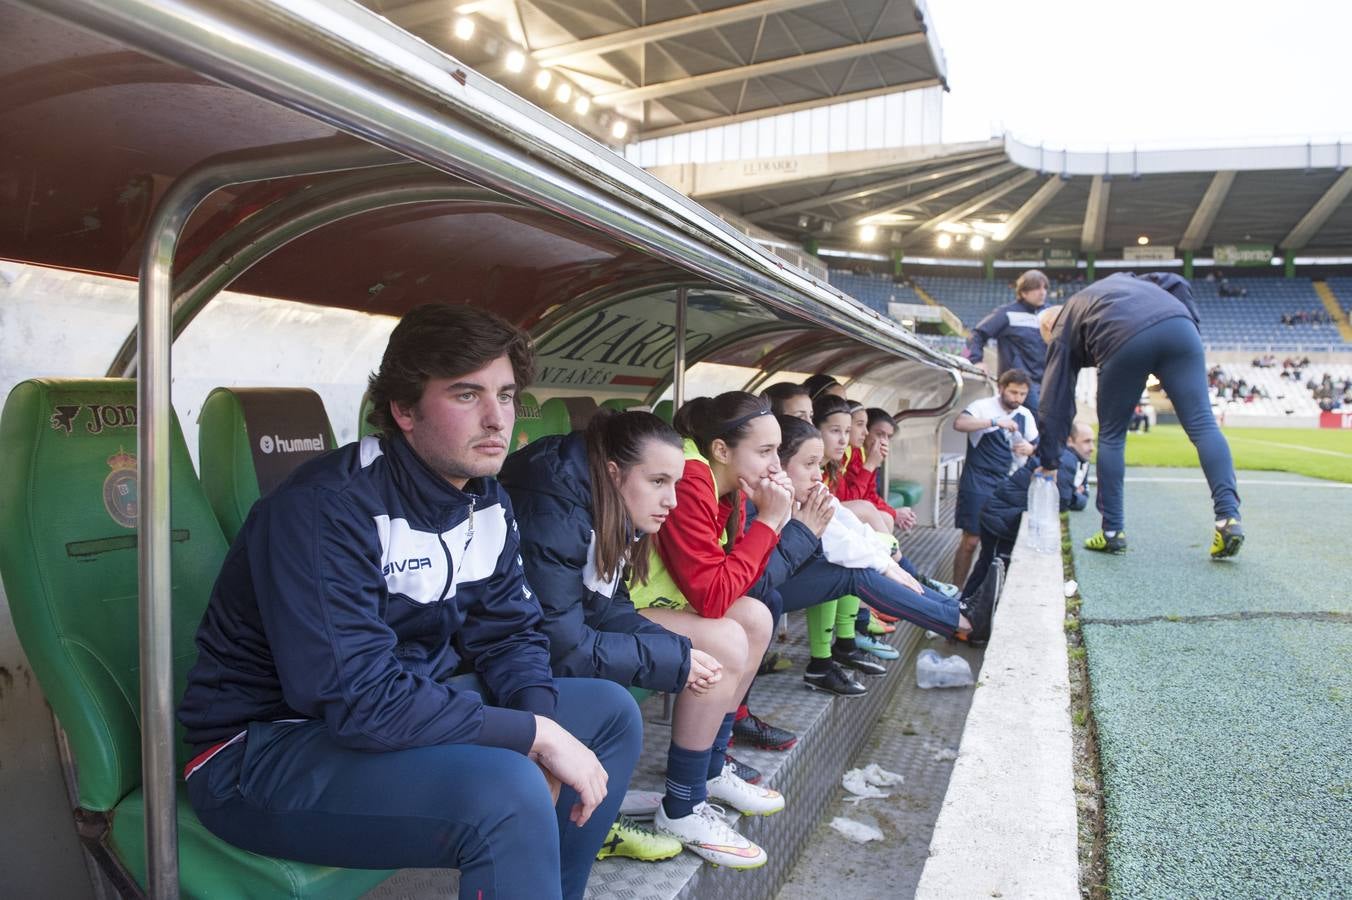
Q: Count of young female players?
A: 8